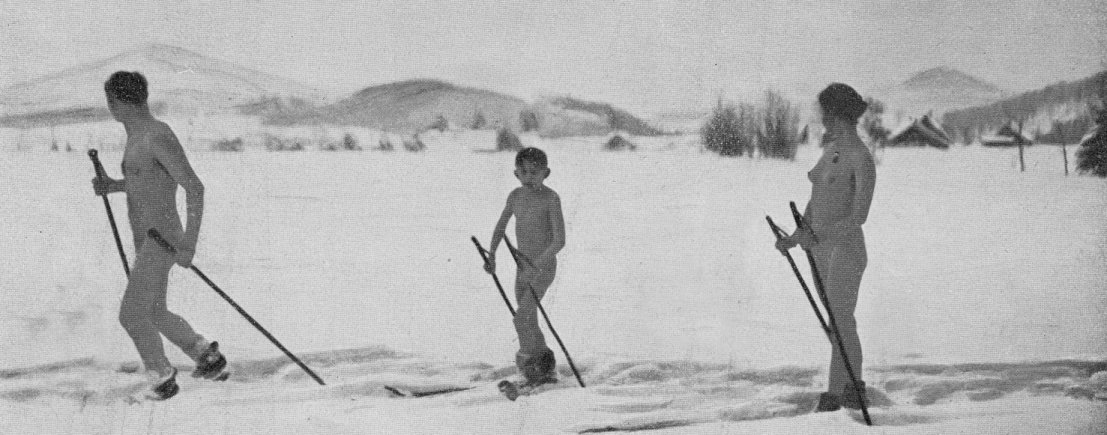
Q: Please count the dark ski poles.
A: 6